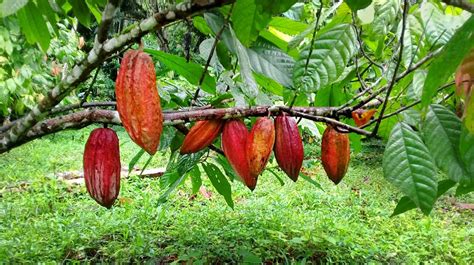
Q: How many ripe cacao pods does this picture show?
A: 7